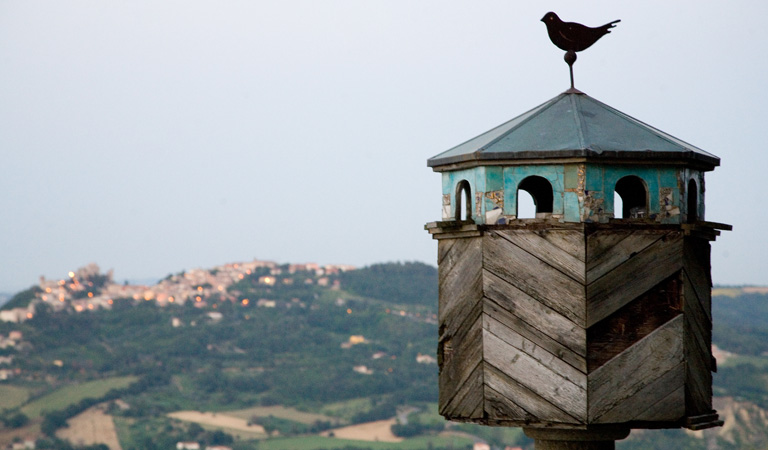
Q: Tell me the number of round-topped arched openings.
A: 4